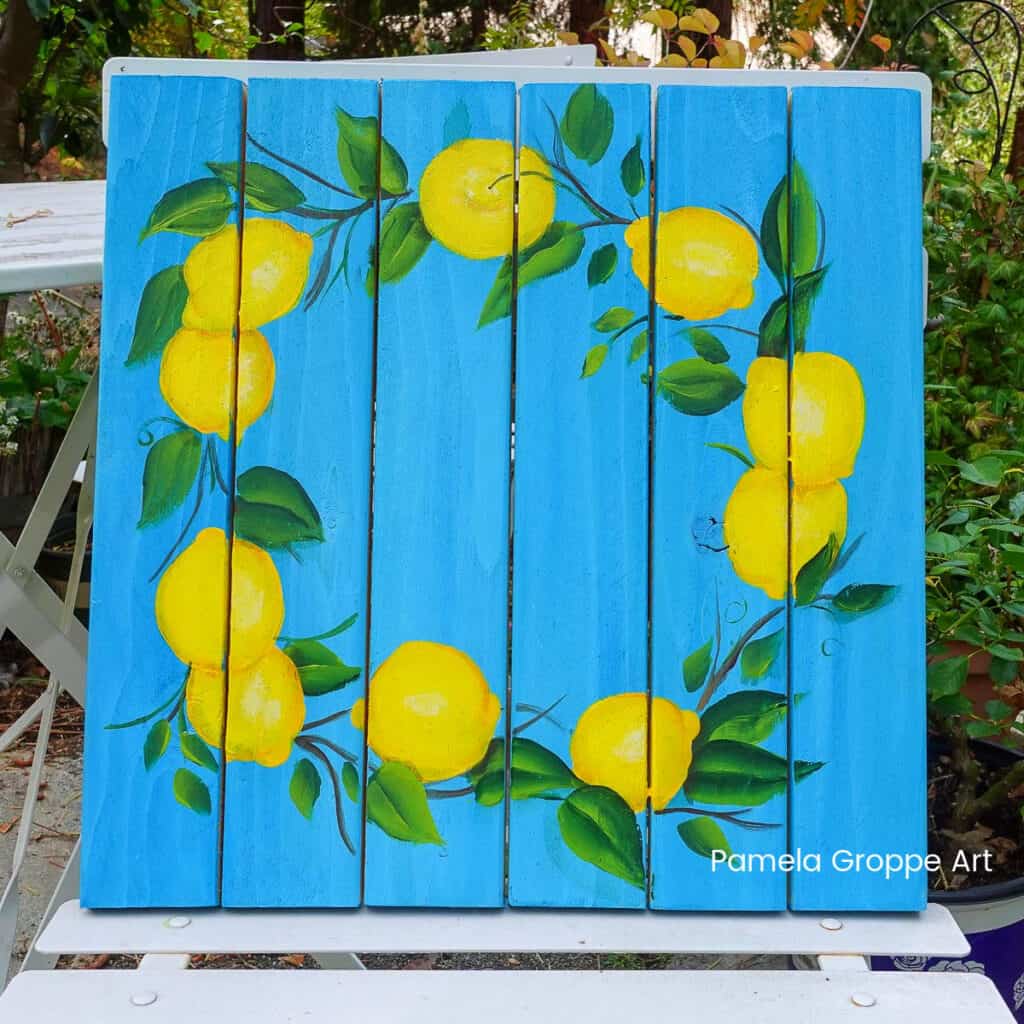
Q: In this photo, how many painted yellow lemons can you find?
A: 10